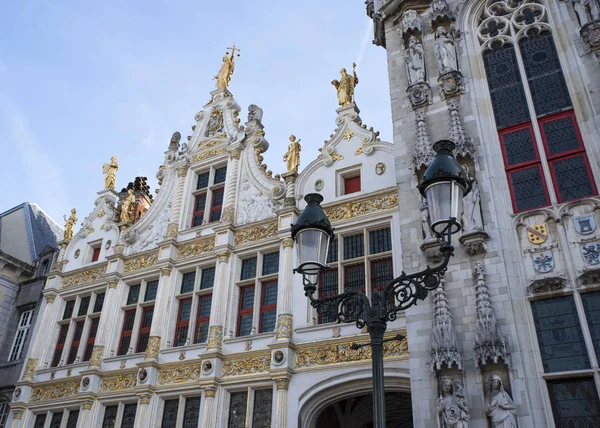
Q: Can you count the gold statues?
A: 6